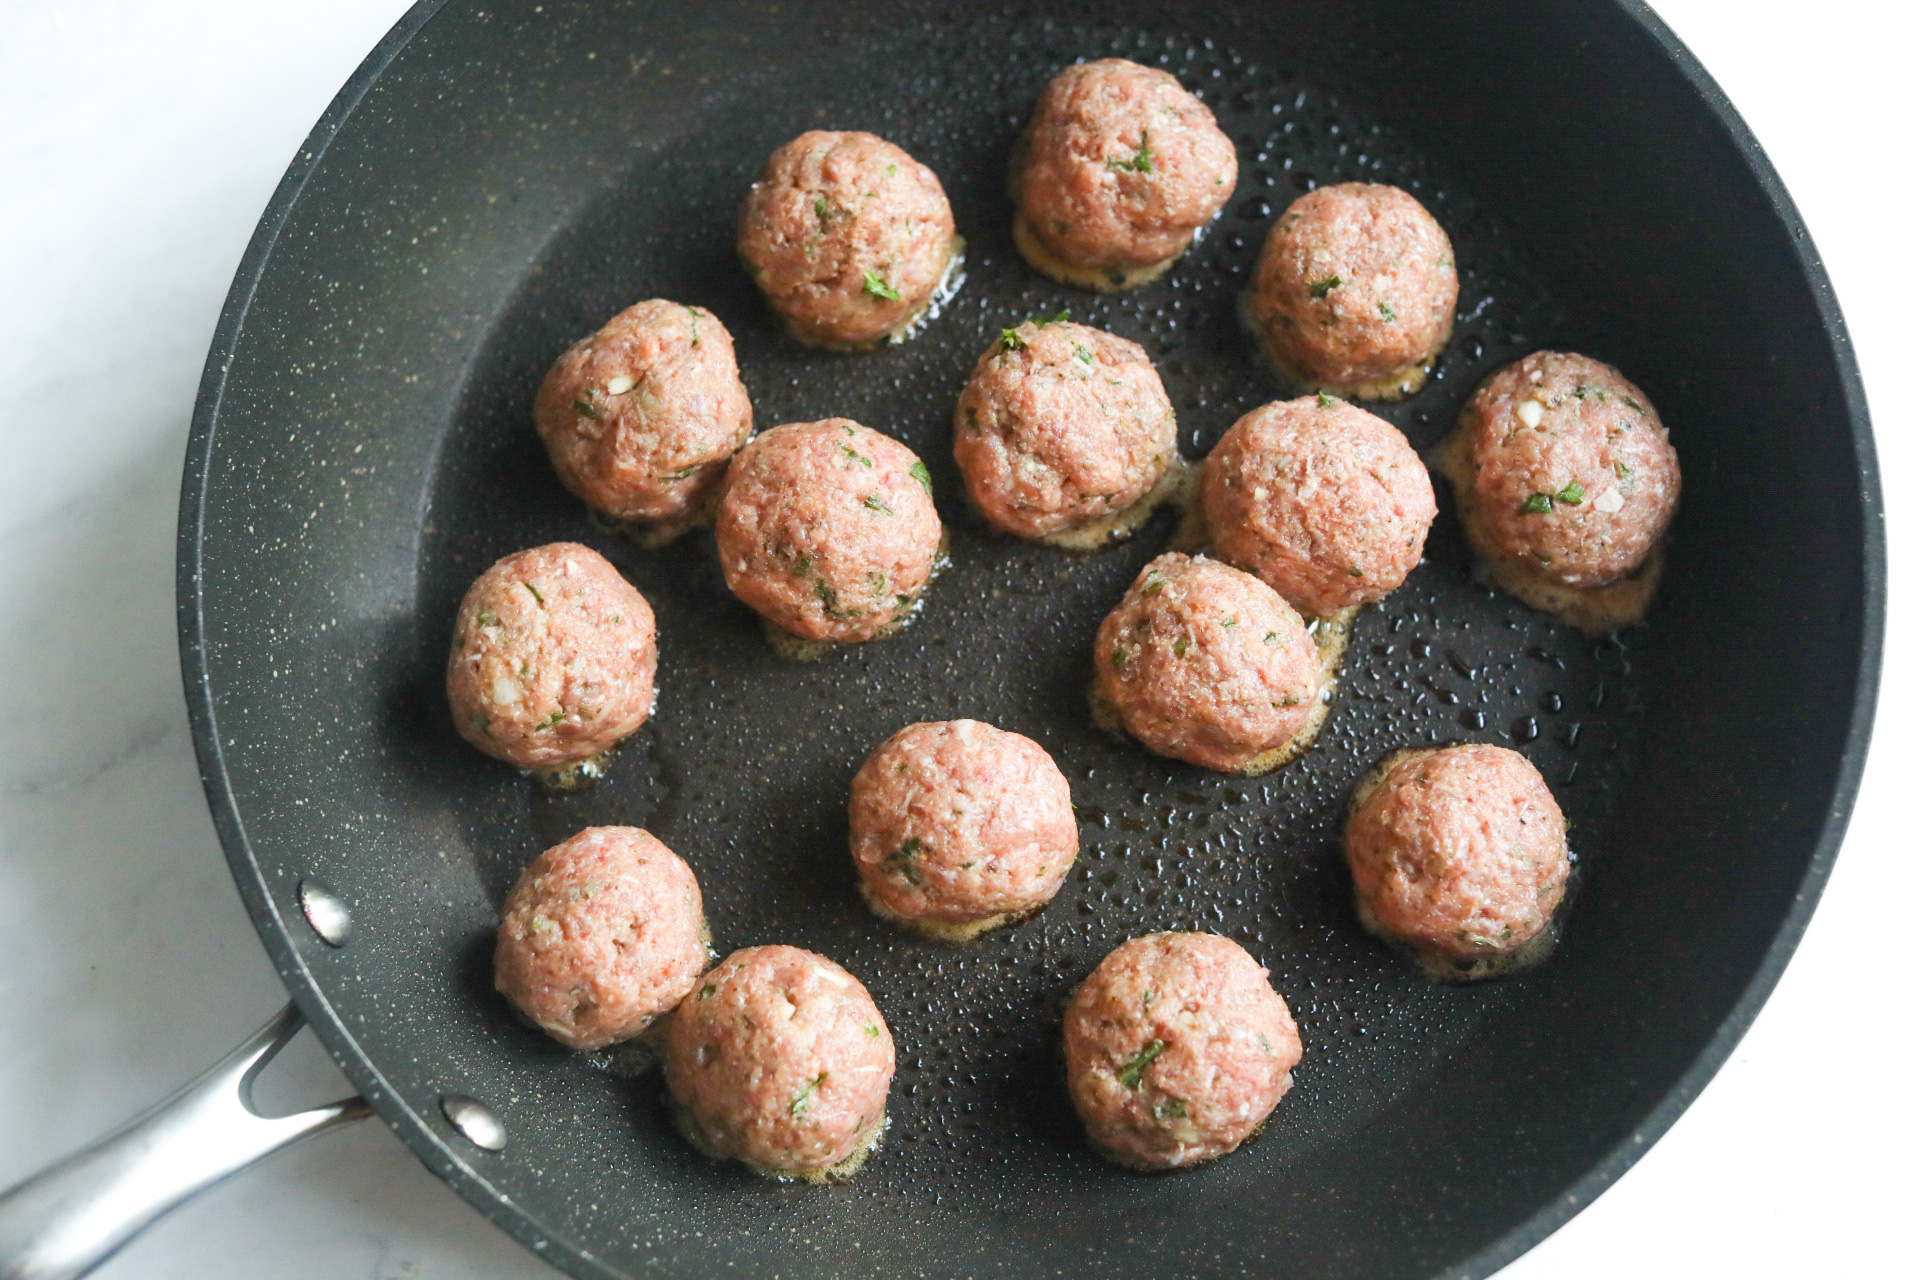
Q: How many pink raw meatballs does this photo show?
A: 15